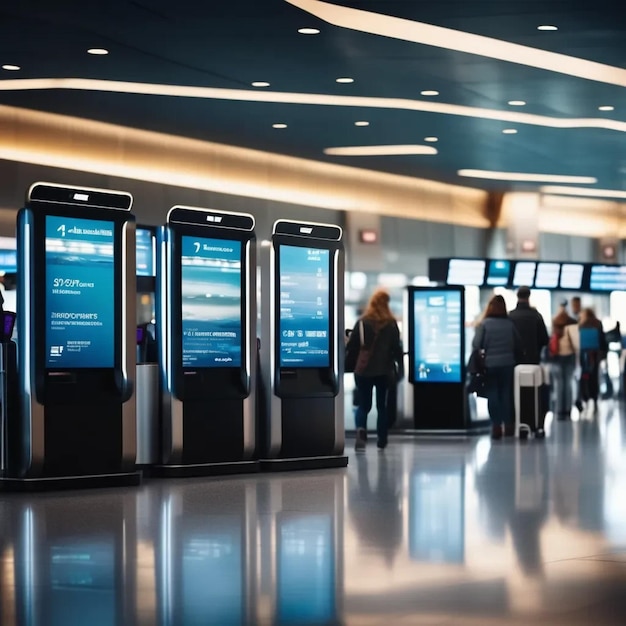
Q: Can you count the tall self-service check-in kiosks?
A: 4